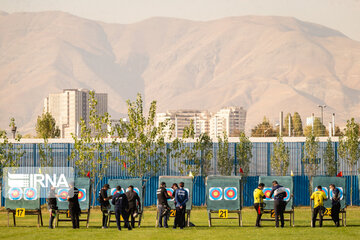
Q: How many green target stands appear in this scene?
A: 7